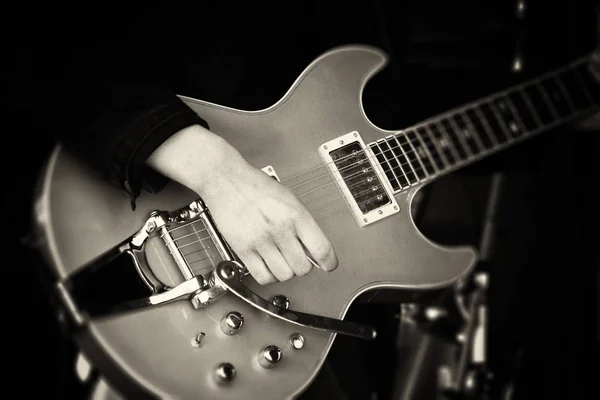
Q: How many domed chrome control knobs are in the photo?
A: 4